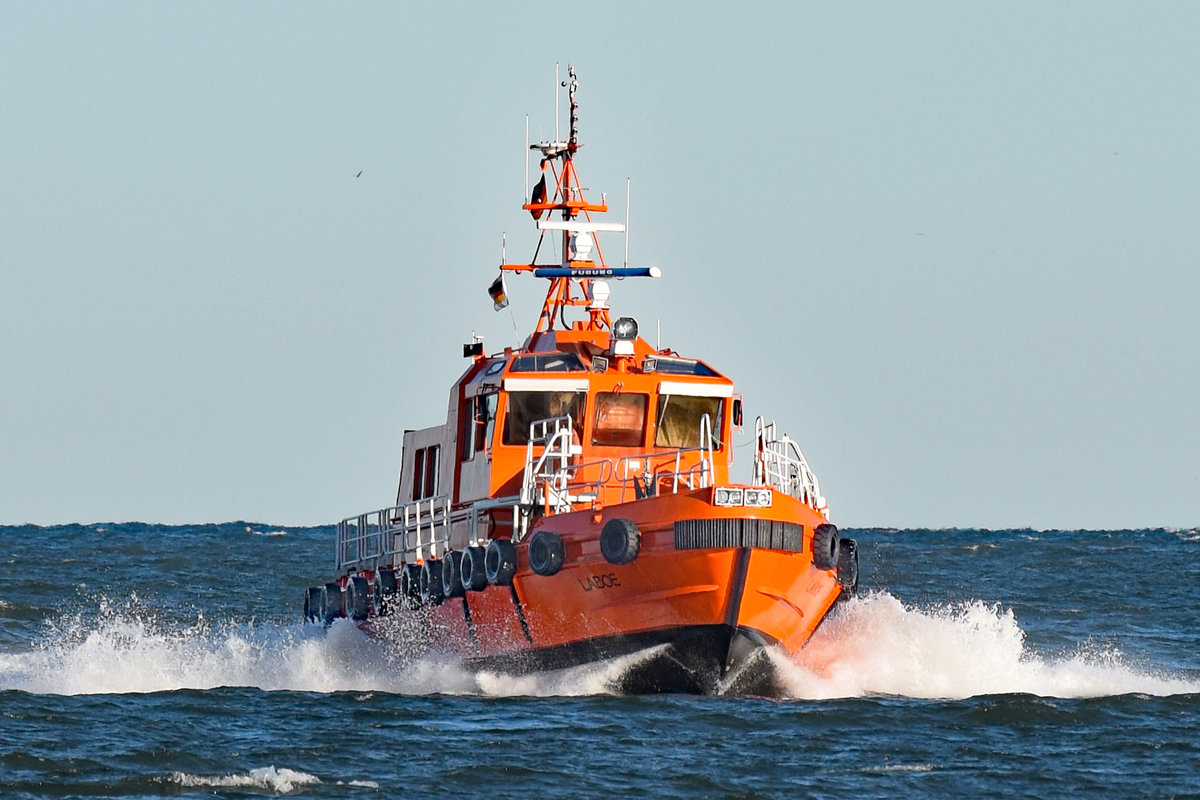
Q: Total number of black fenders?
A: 13